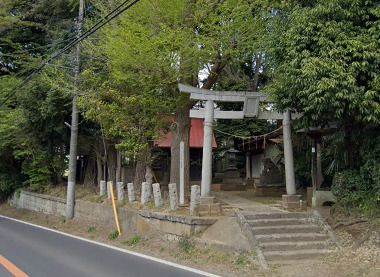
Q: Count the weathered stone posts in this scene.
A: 8